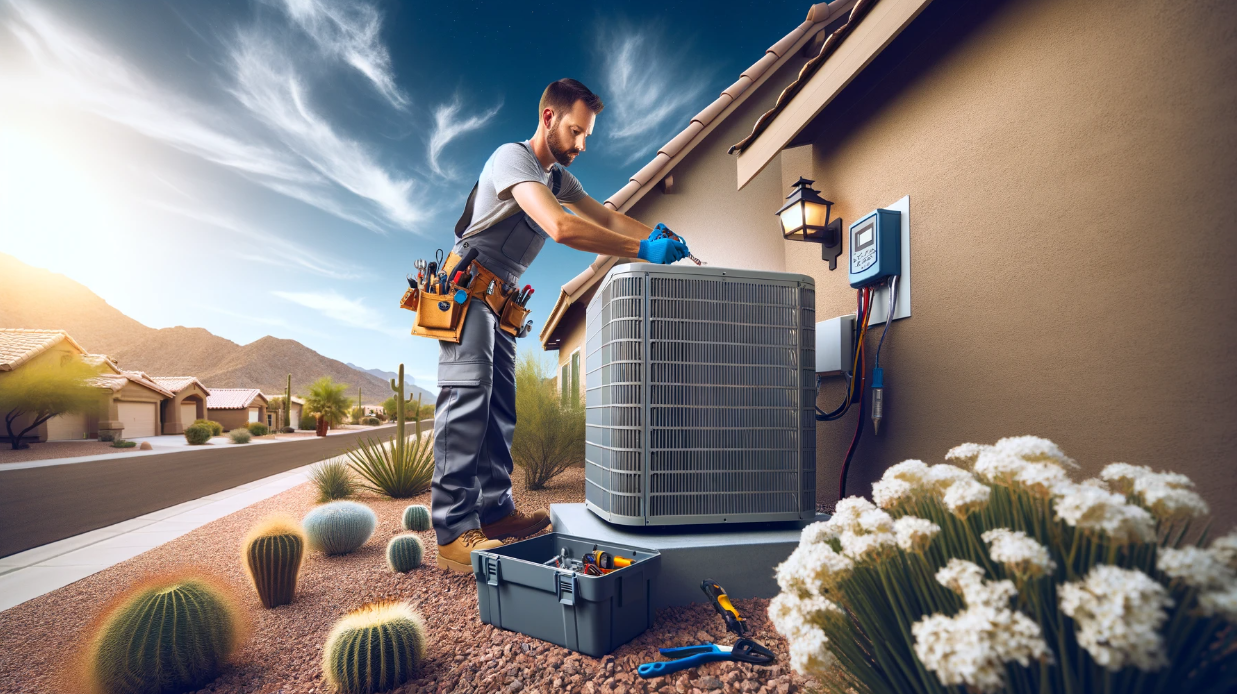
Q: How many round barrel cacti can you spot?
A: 6